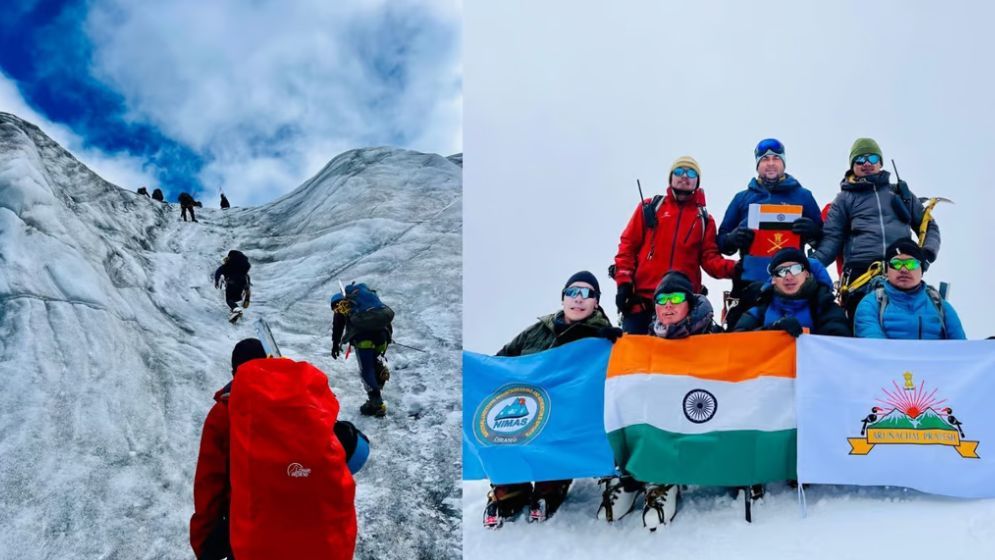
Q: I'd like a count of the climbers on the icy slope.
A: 7